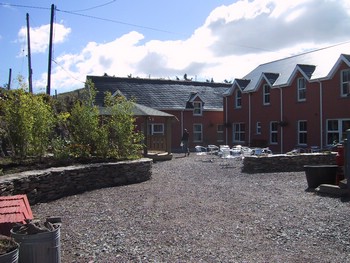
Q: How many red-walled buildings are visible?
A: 2